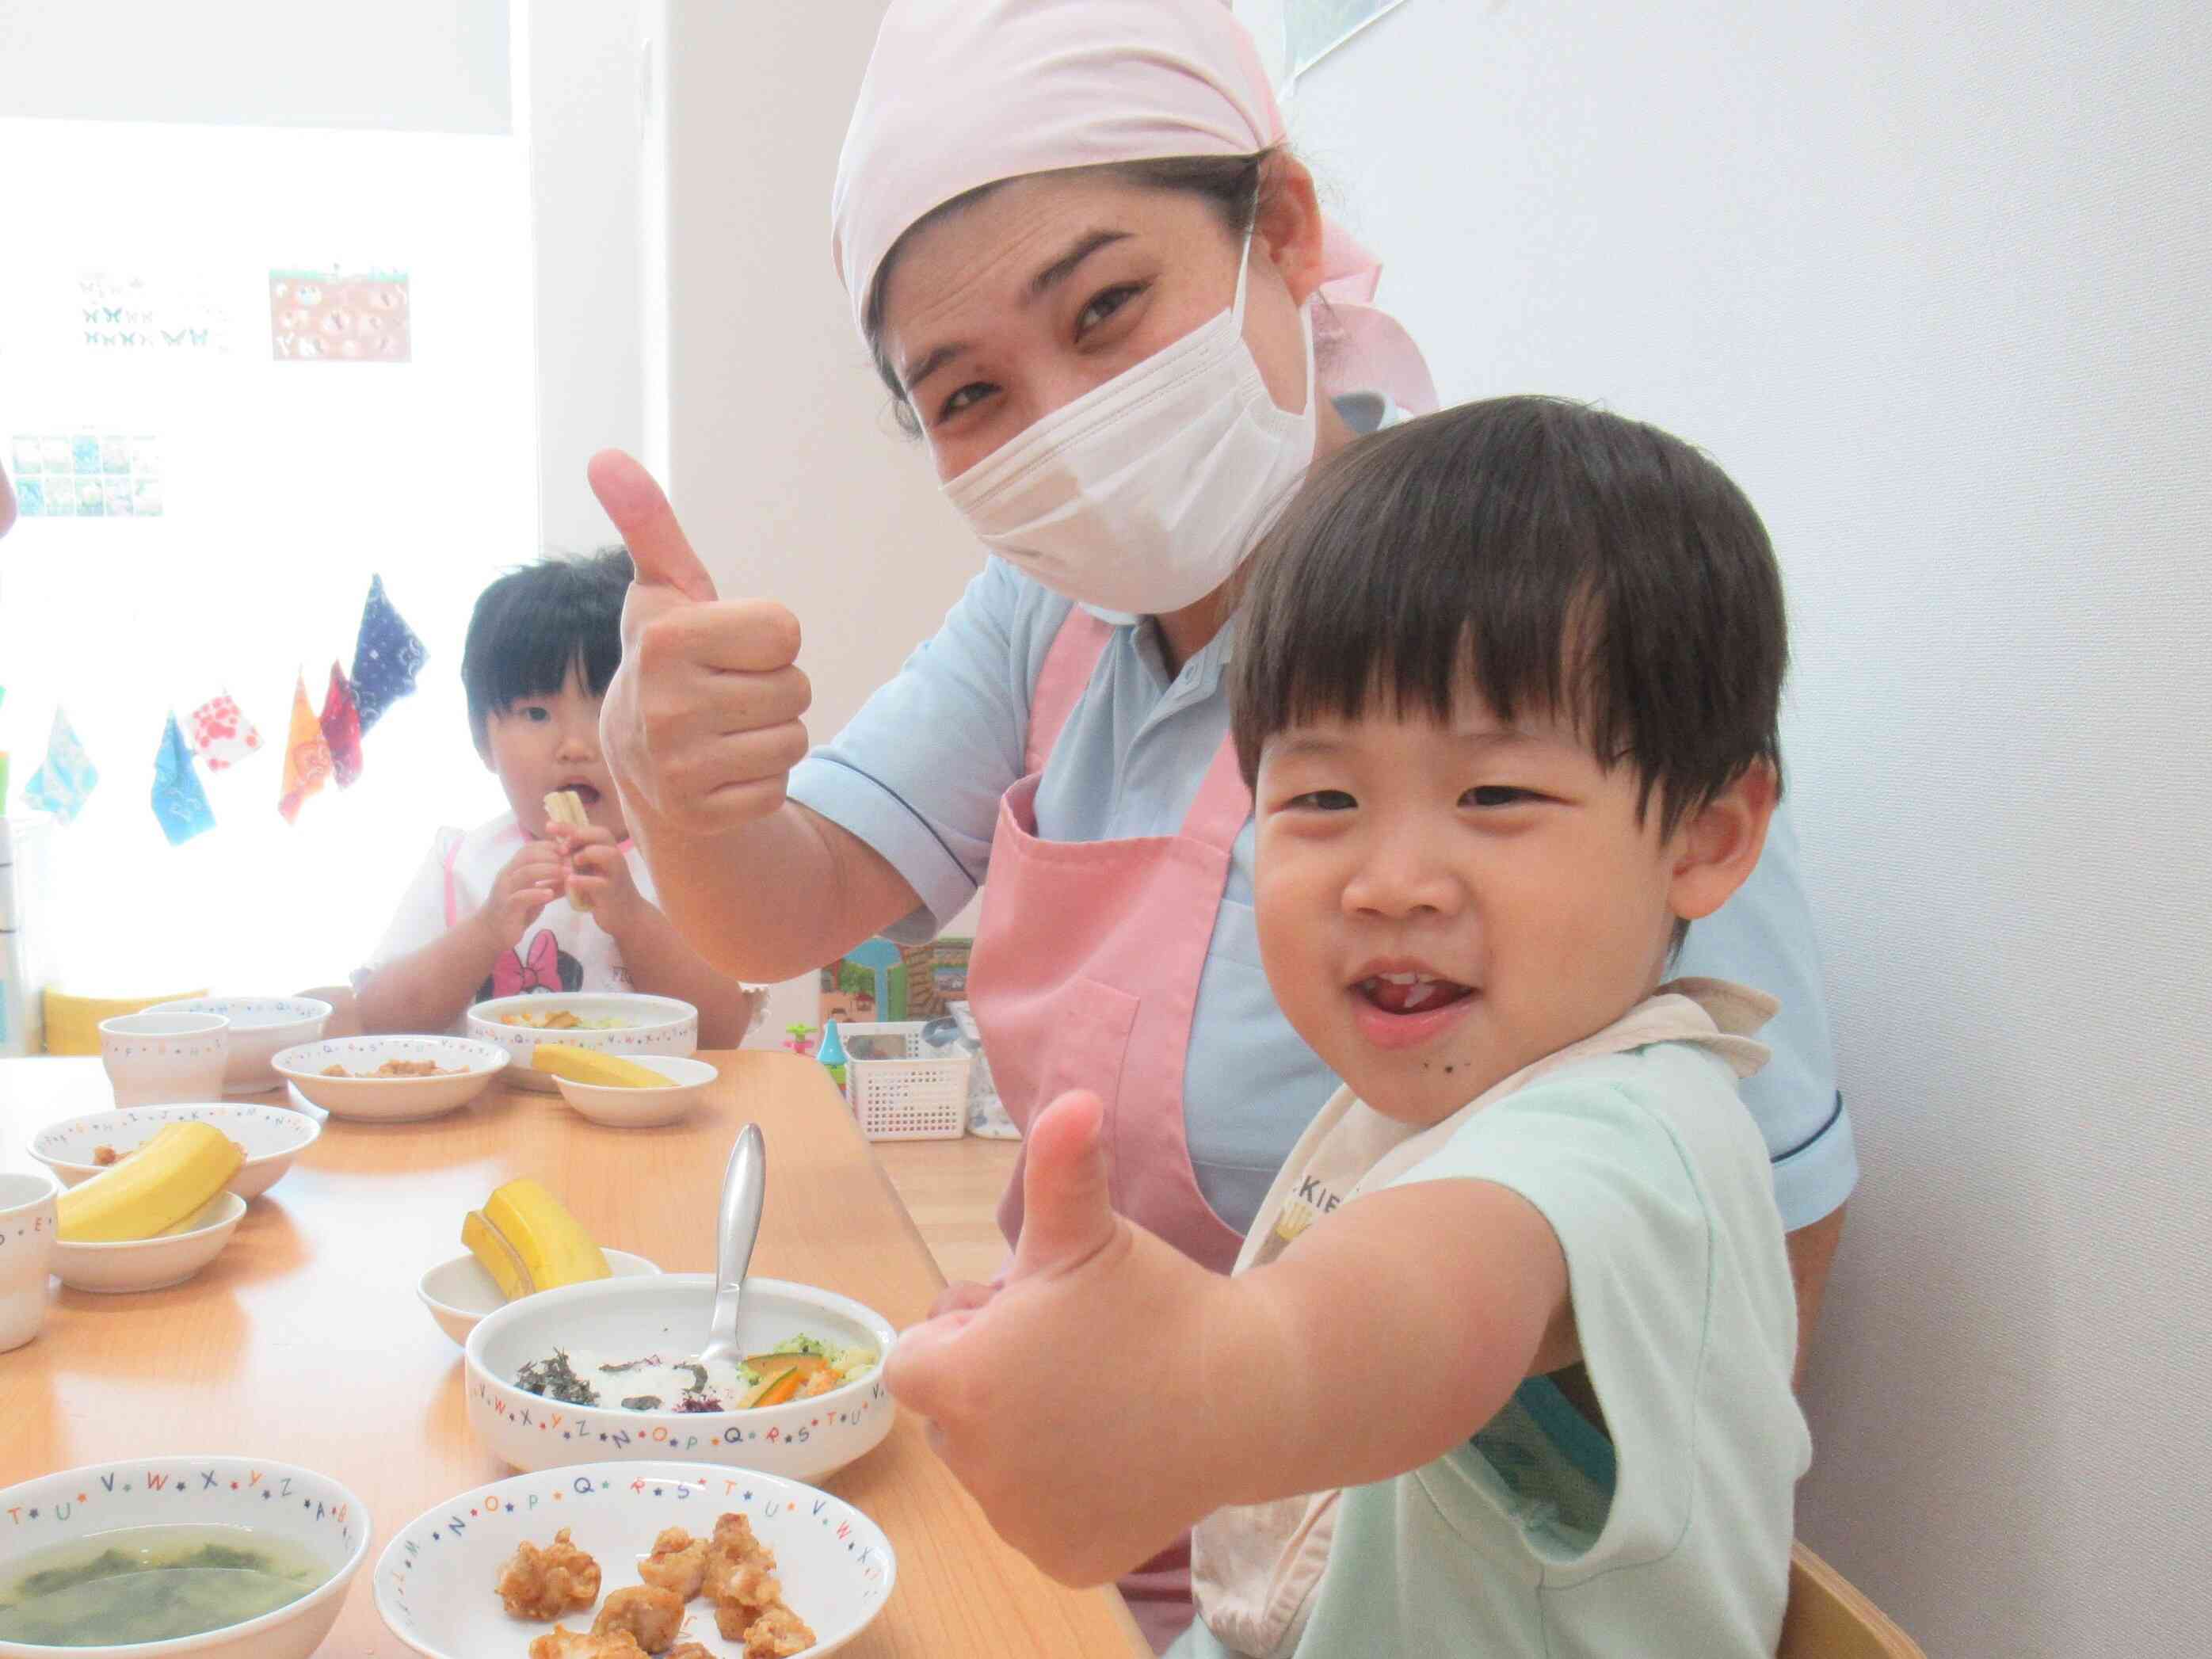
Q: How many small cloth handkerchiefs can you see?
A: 6